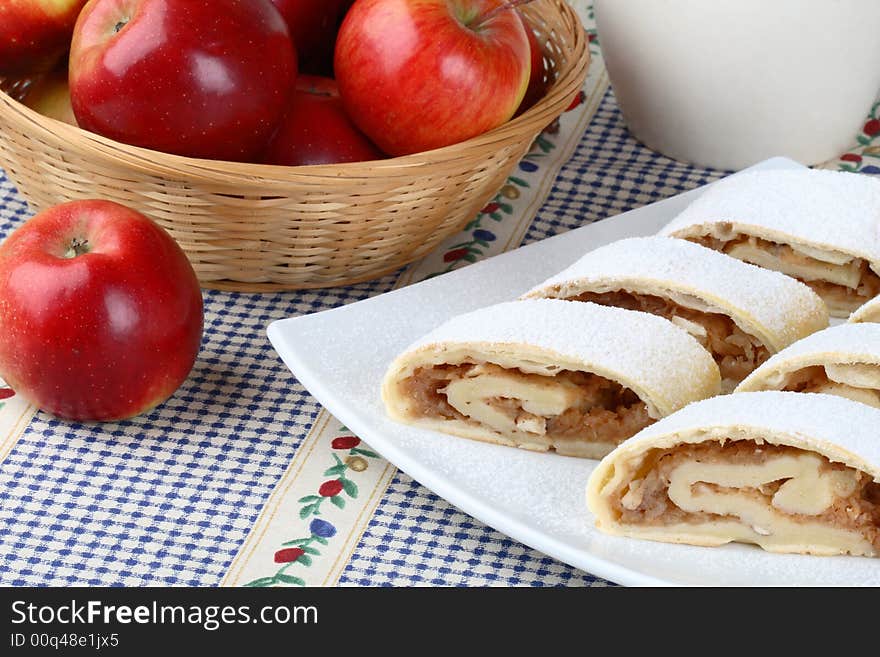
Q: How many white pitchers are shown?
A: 1